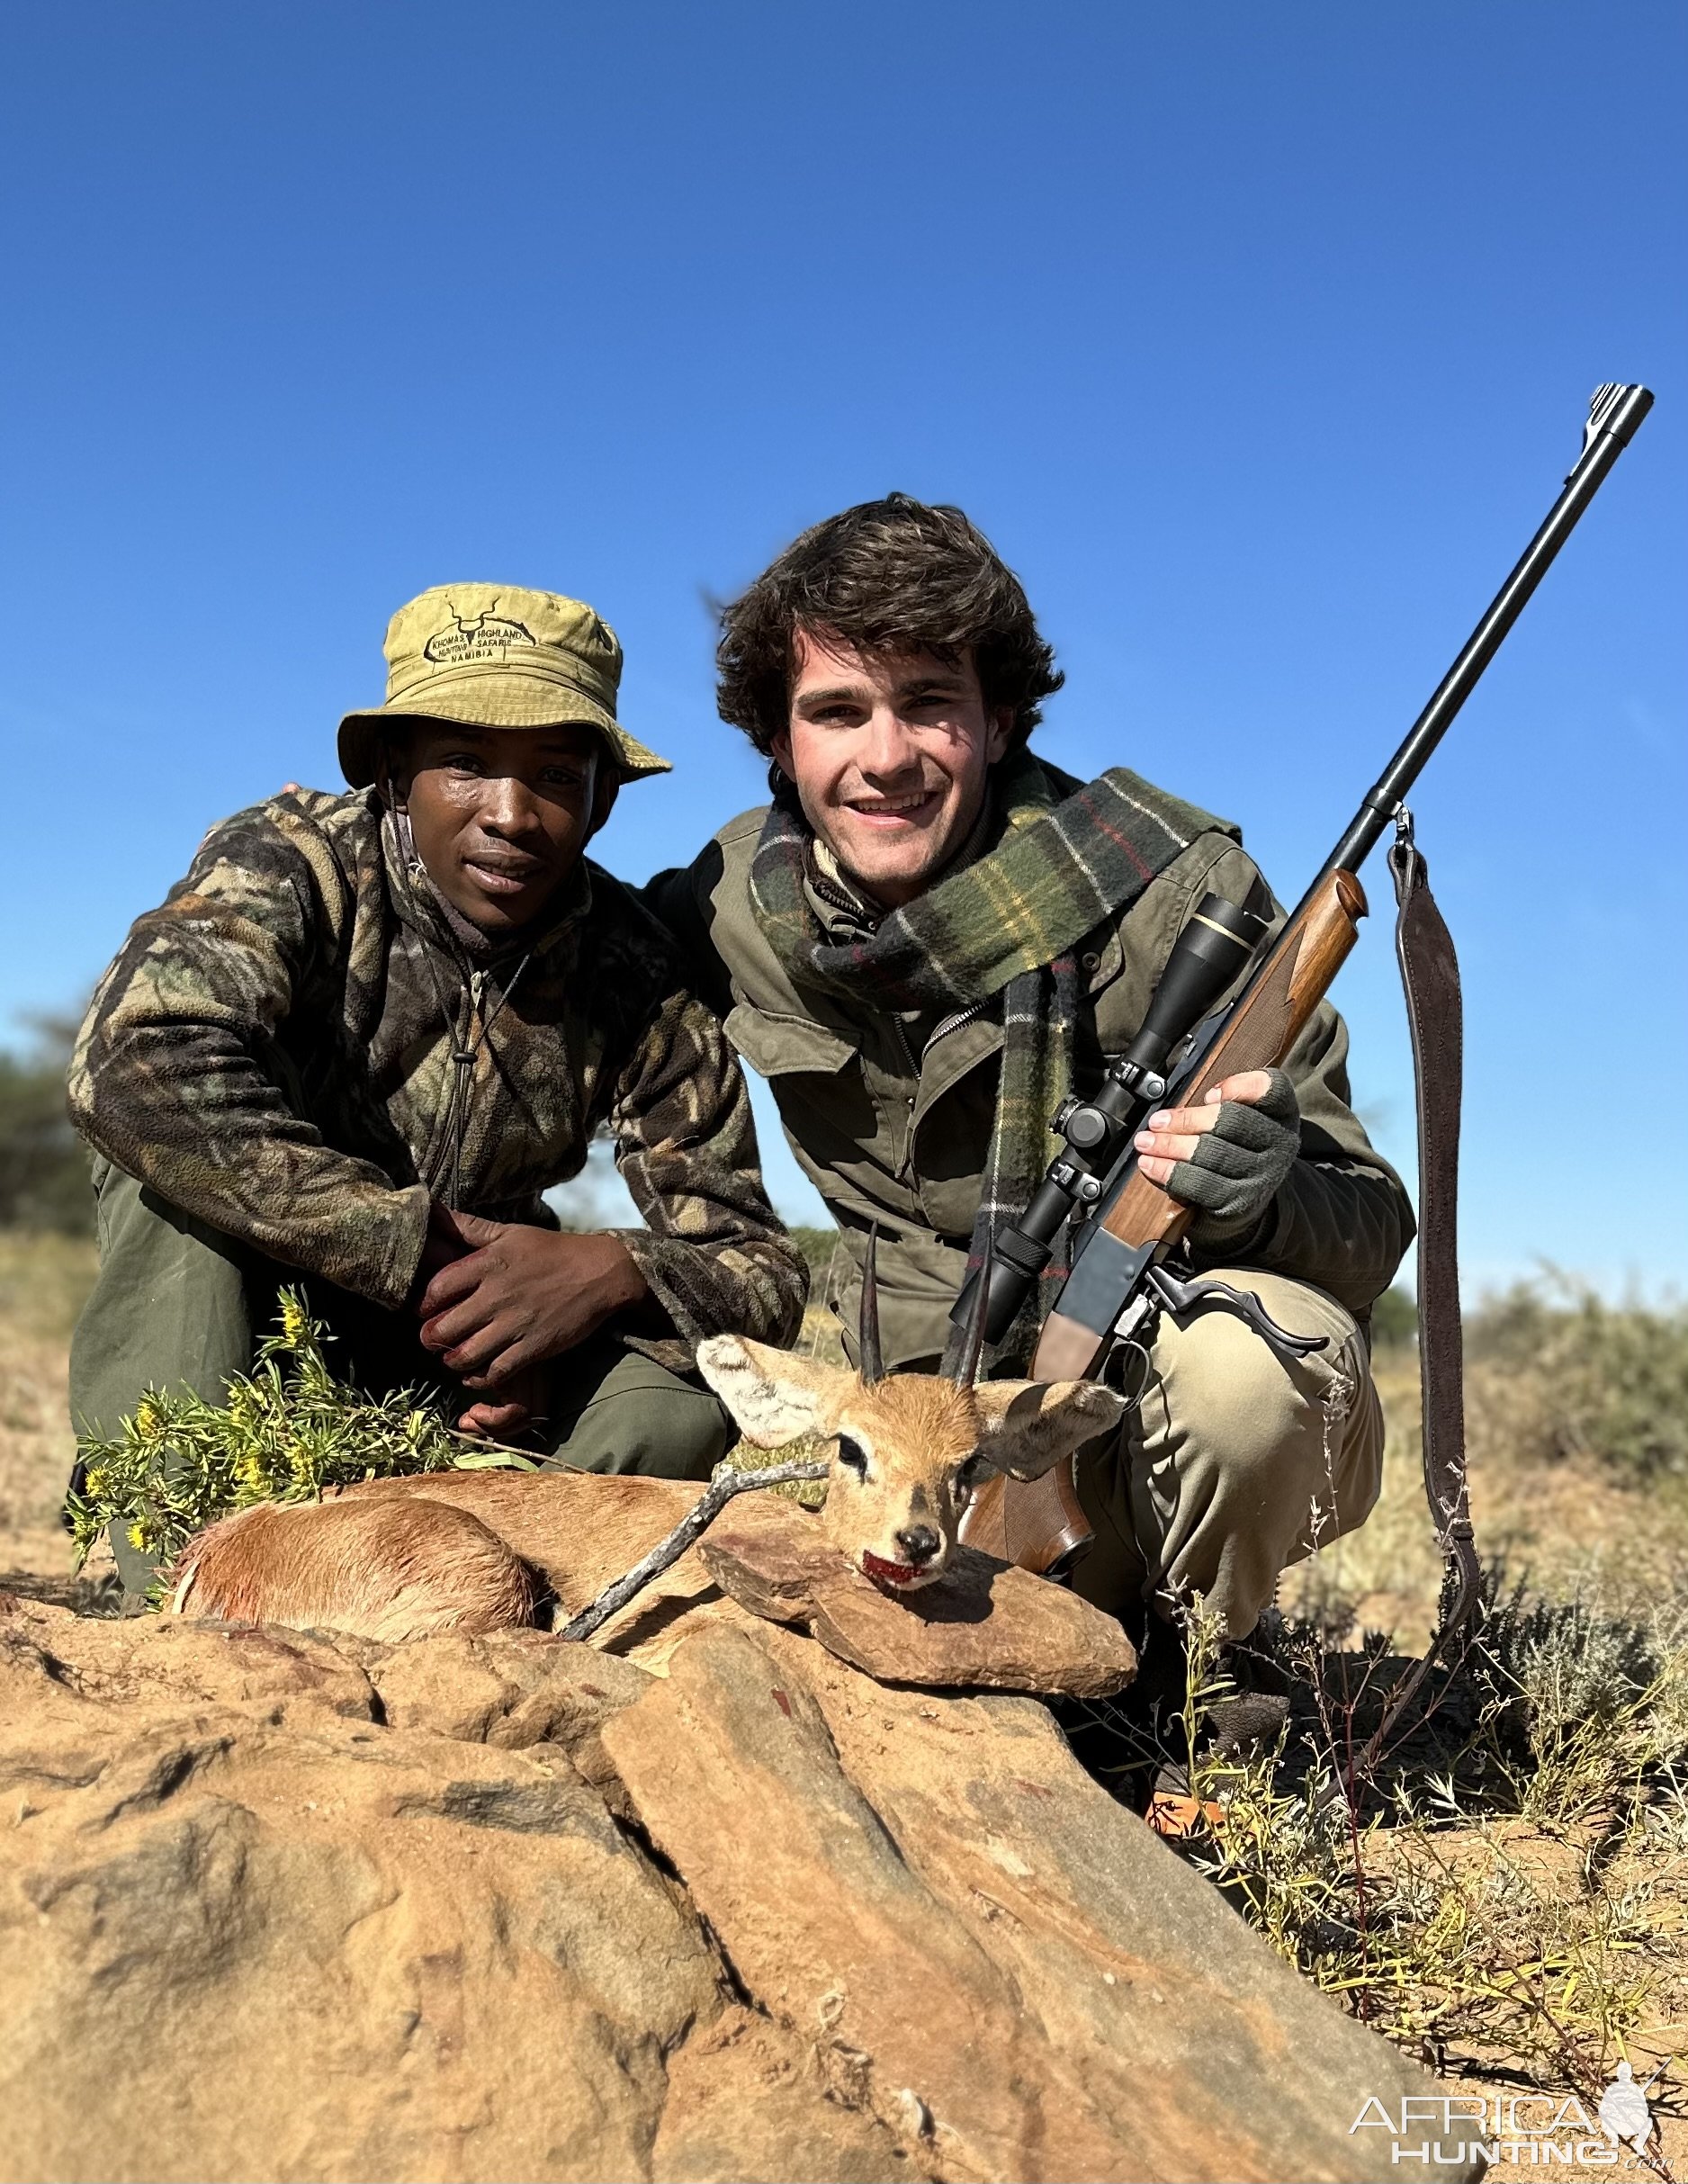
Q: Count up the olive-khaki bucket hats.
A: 1